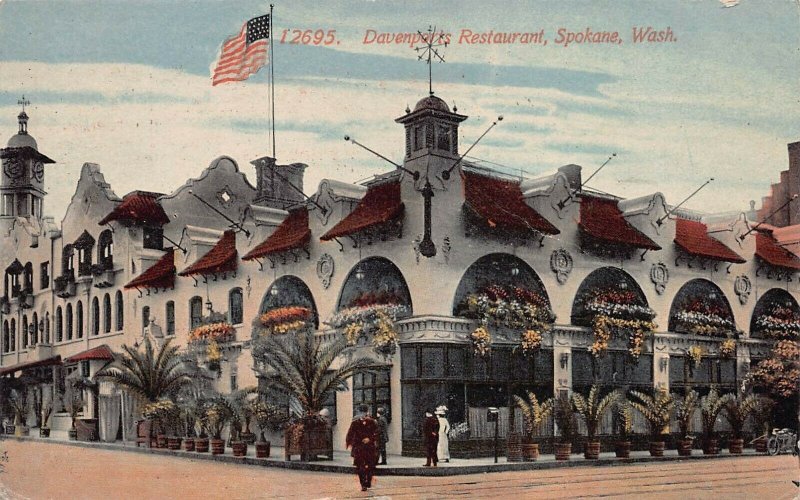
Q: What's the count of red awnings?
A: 11